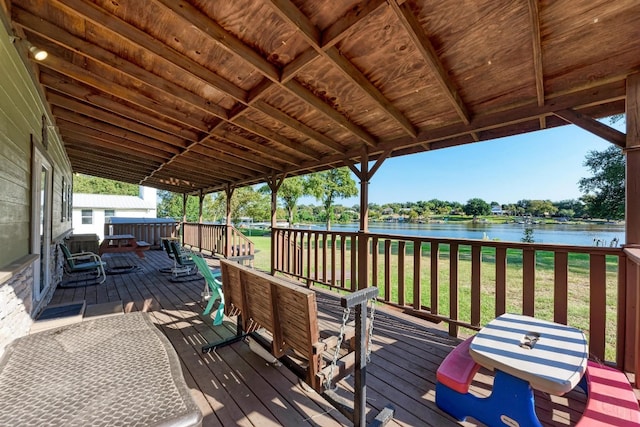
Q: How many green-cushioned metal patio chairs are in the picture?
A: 3